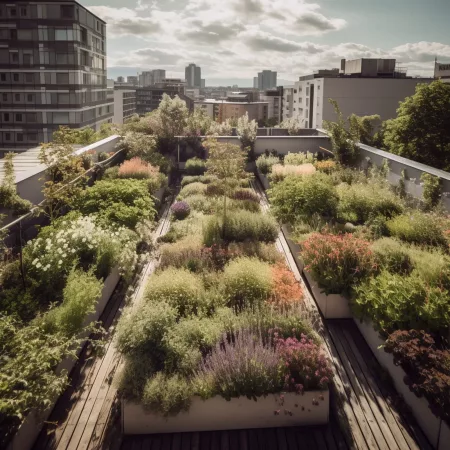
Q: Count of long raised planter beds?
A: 3